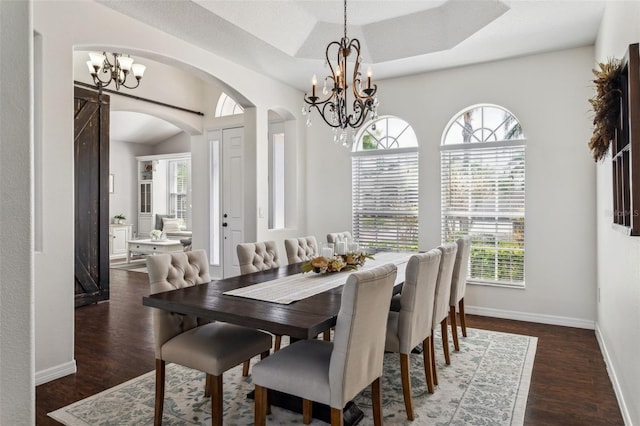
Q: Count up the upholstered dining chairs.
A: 8